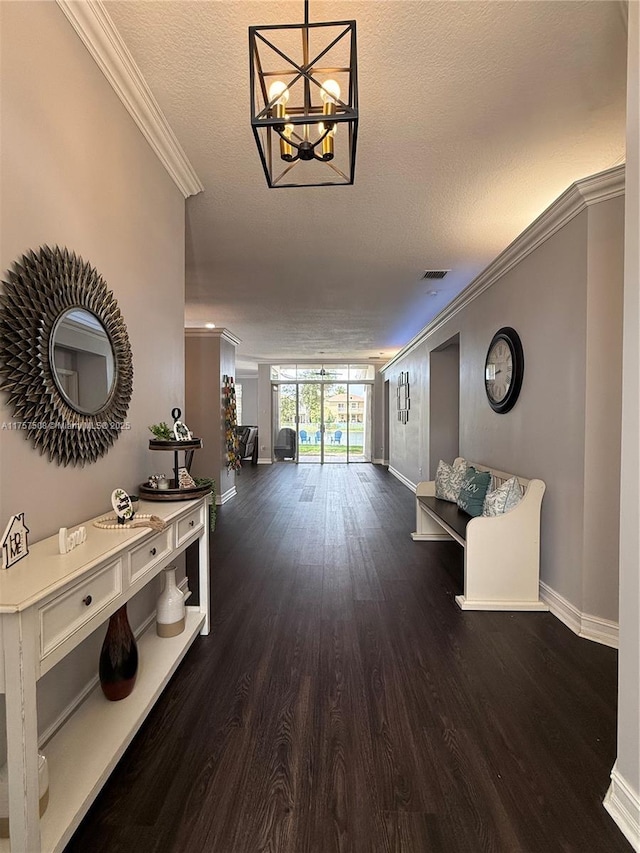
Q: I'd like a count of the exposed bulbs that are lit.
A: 4